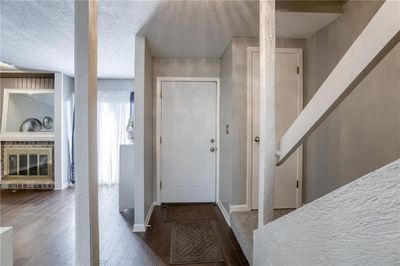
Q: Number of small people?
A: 0